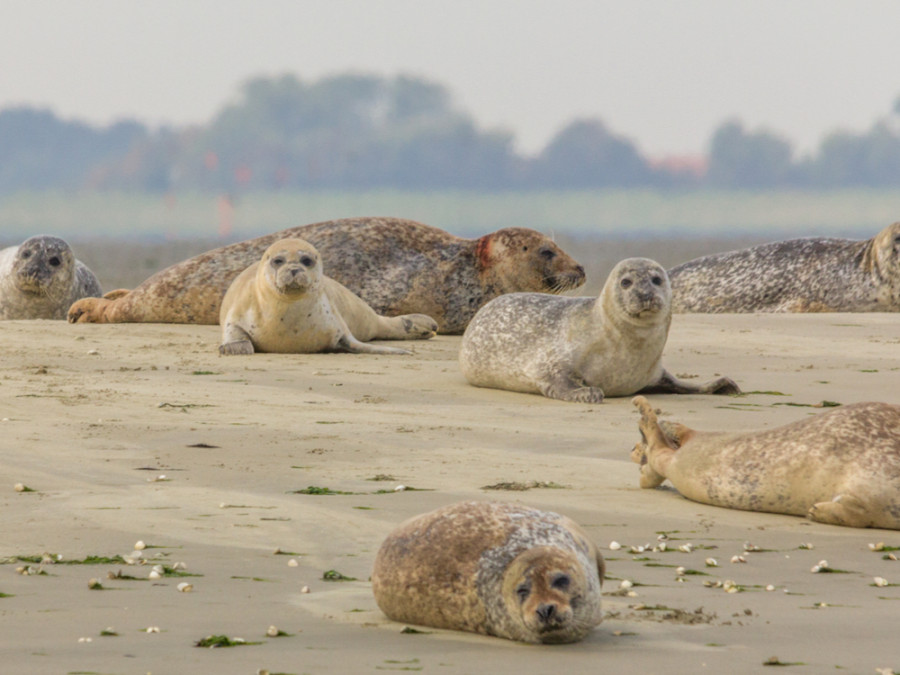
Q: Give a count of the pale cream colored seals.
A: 1